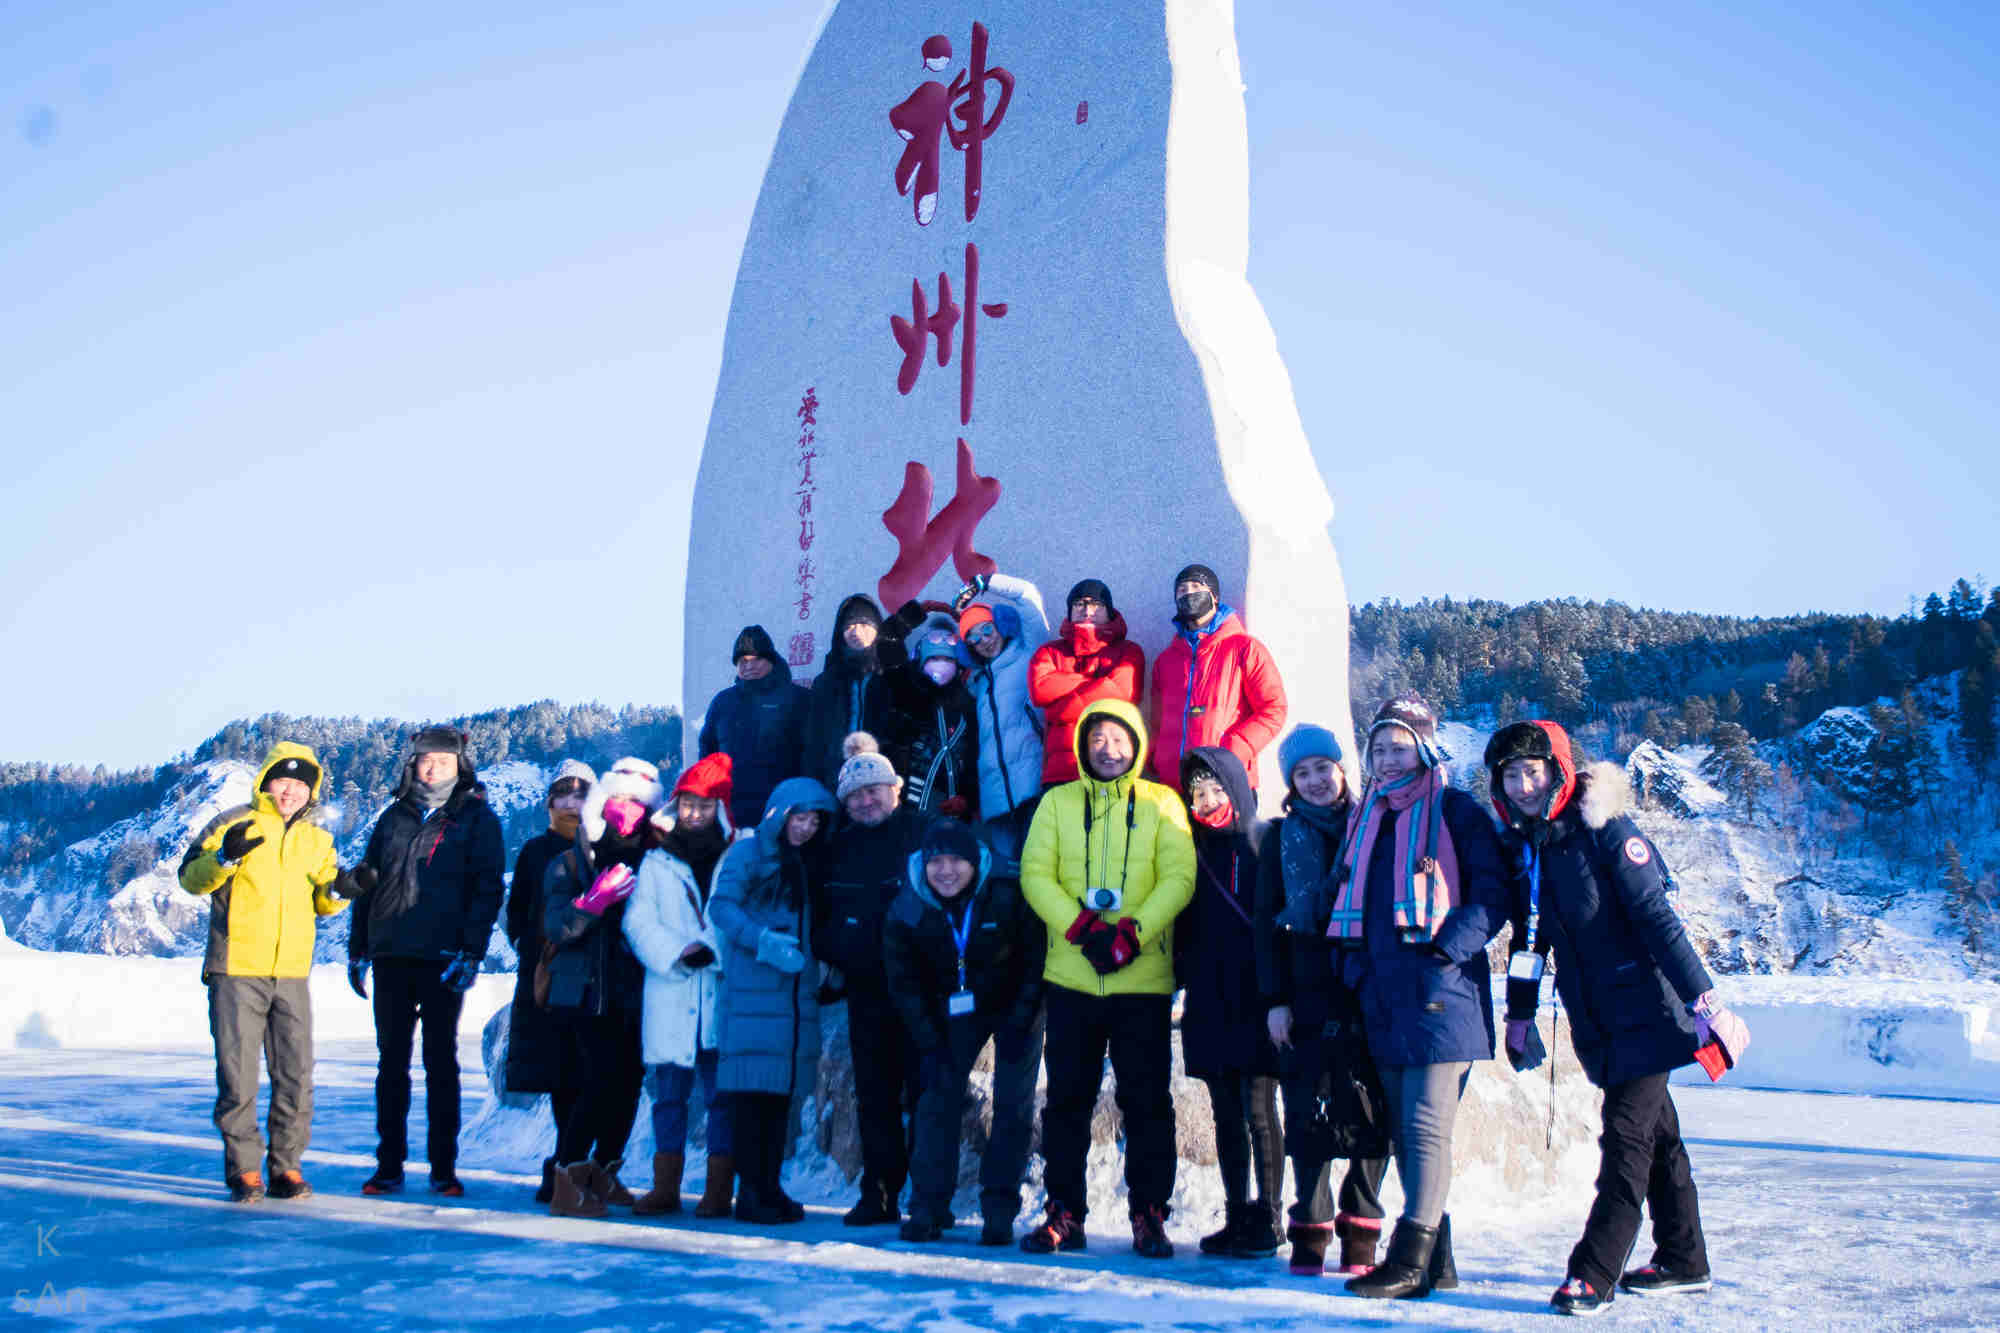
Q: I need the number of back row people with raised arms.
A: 2